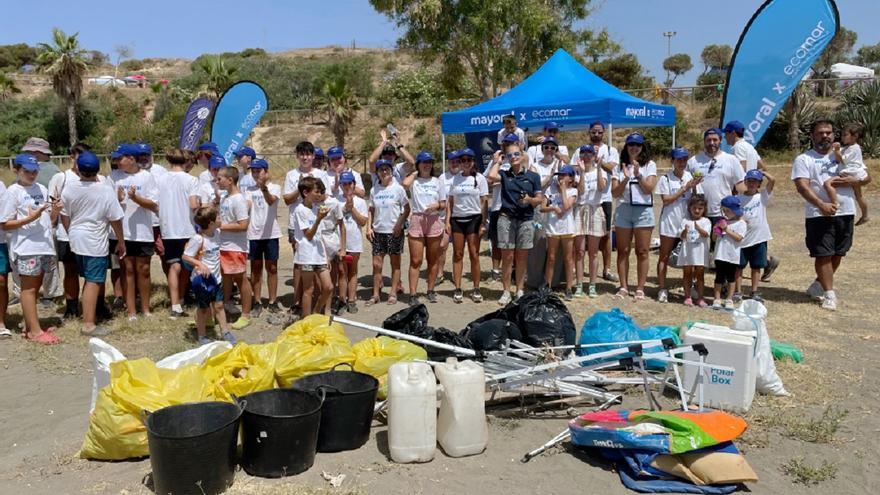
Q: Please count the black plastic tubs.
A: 3